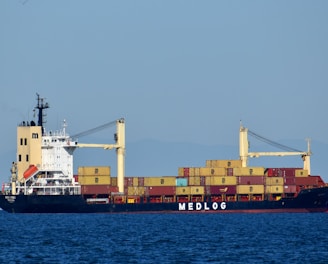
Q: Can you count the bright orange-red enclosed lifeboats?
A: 1